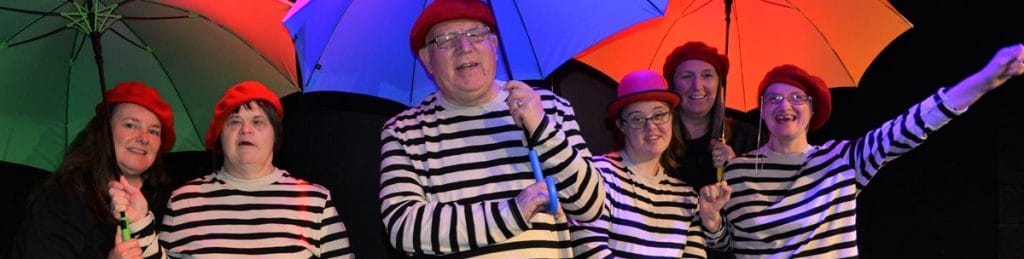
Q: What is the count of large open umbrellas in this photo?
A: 3